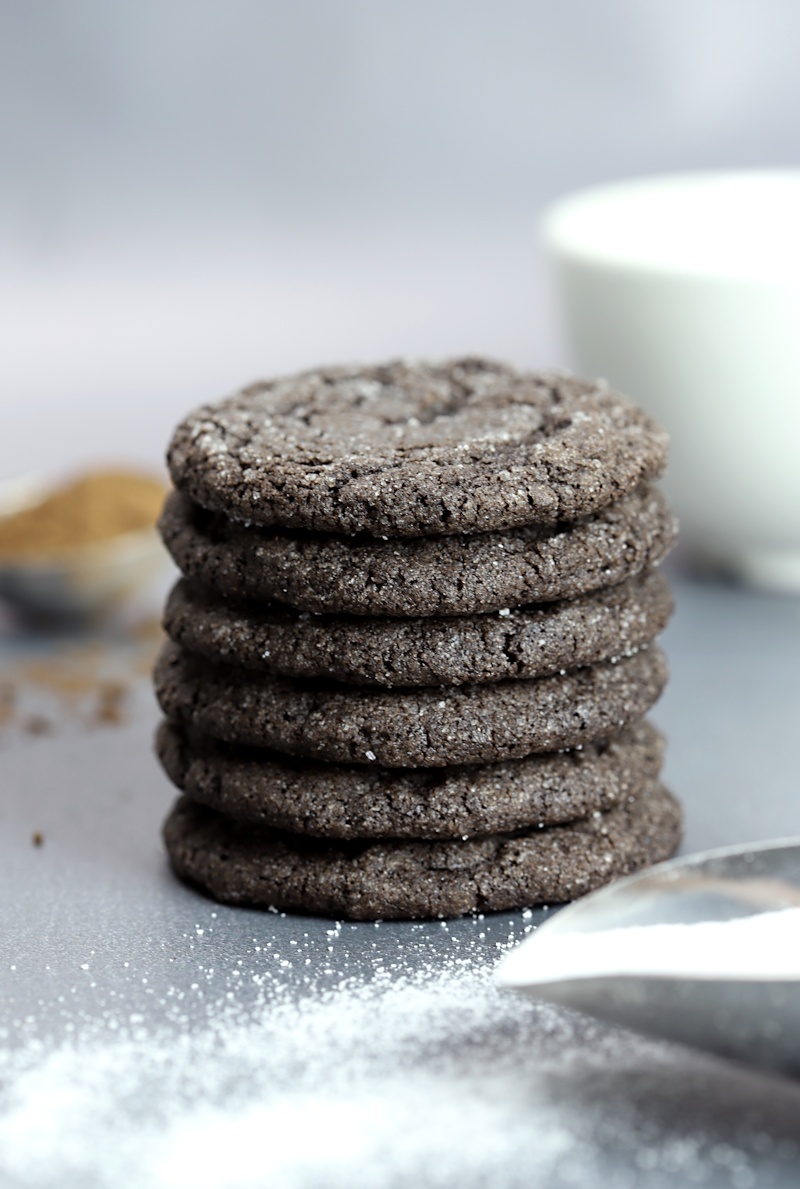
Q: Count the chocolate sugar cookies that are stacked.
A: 6